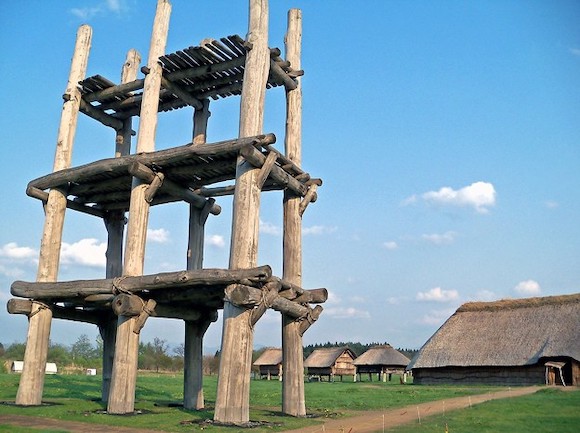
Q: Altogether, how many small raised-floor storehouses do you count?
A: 3